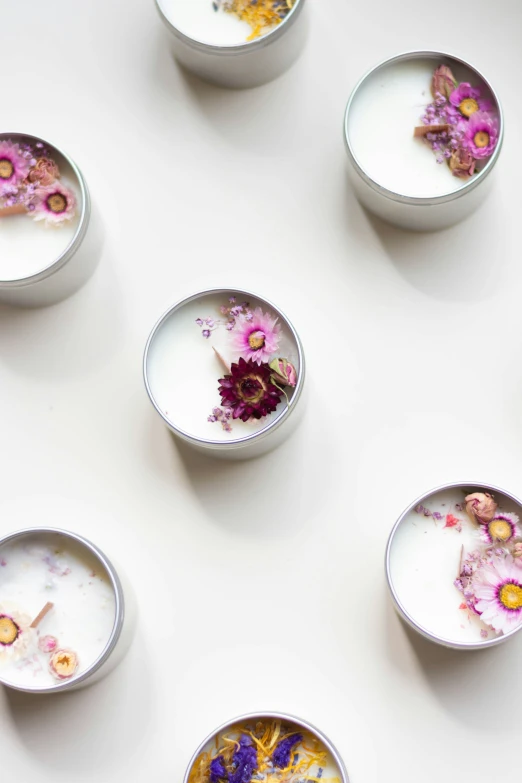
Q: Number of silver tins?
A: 7